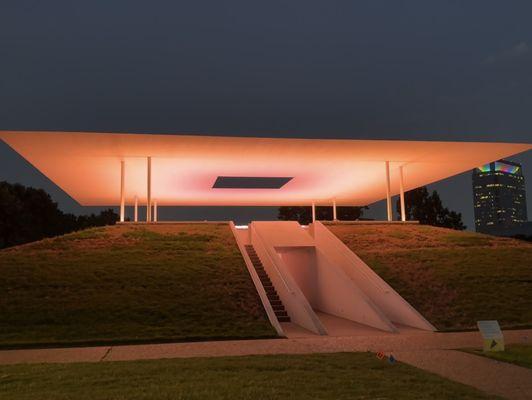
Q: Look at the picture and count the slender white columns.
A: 8